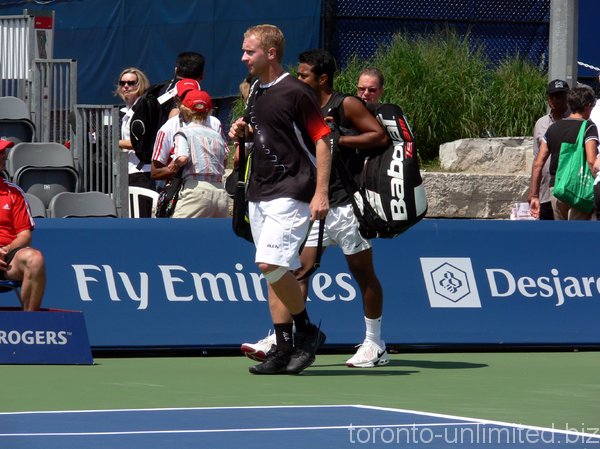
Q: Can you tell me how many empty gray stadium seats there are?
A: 4